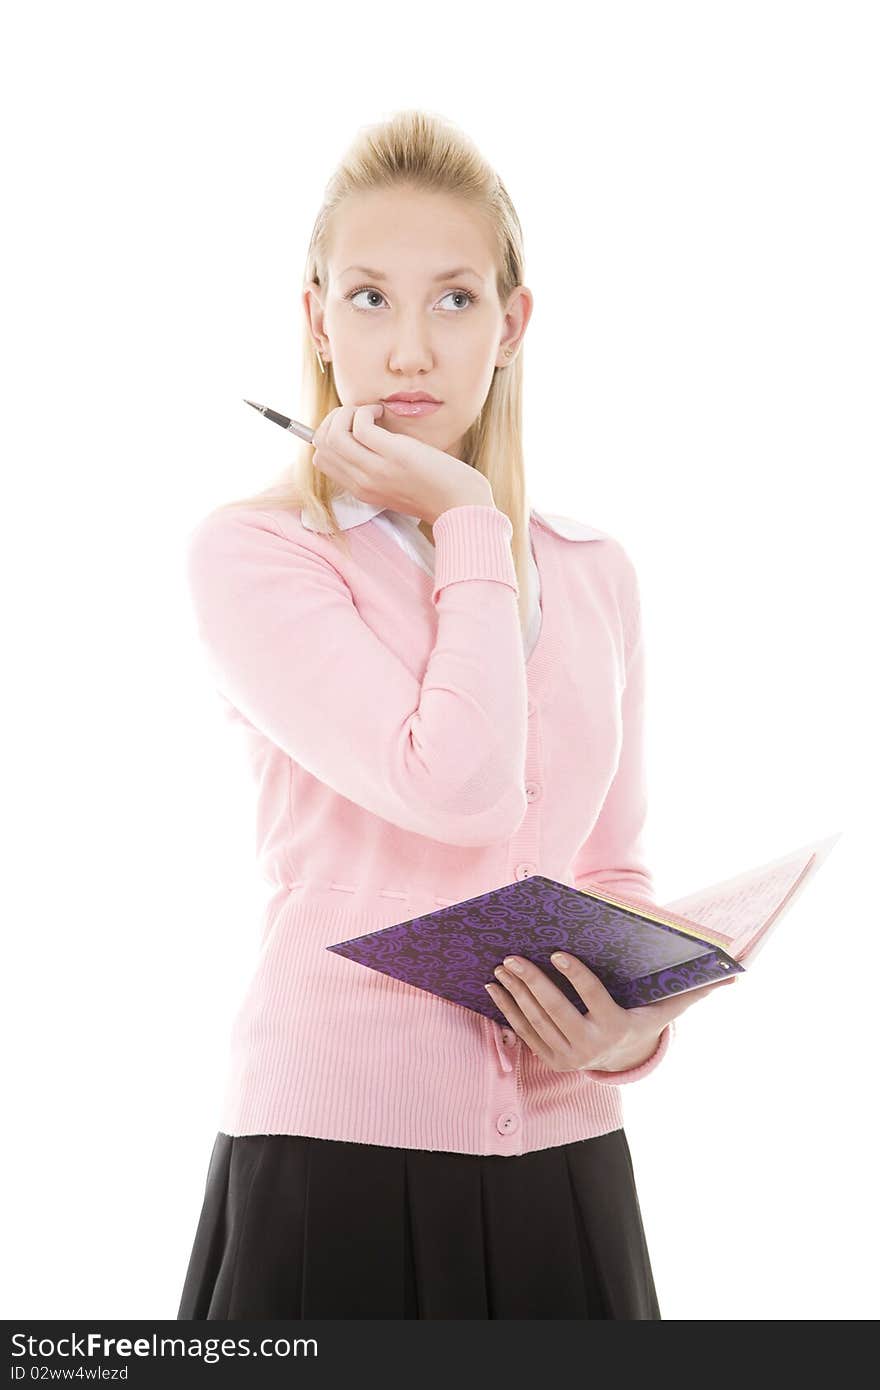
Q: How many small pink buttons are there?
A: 5